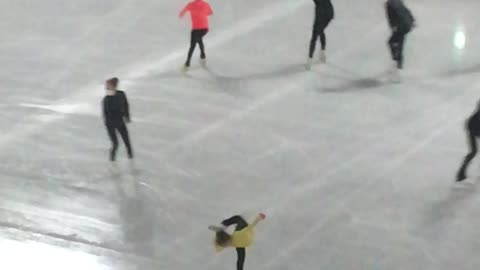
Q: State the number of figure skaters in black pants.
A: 6